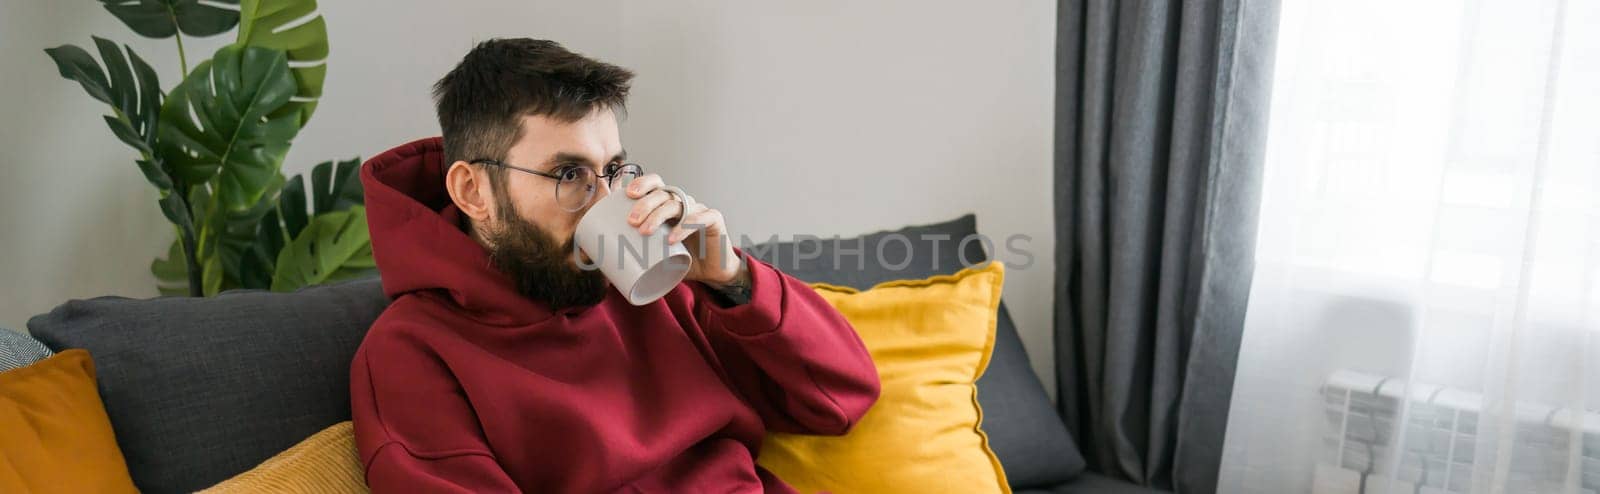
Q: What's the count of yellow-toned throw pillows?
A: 3